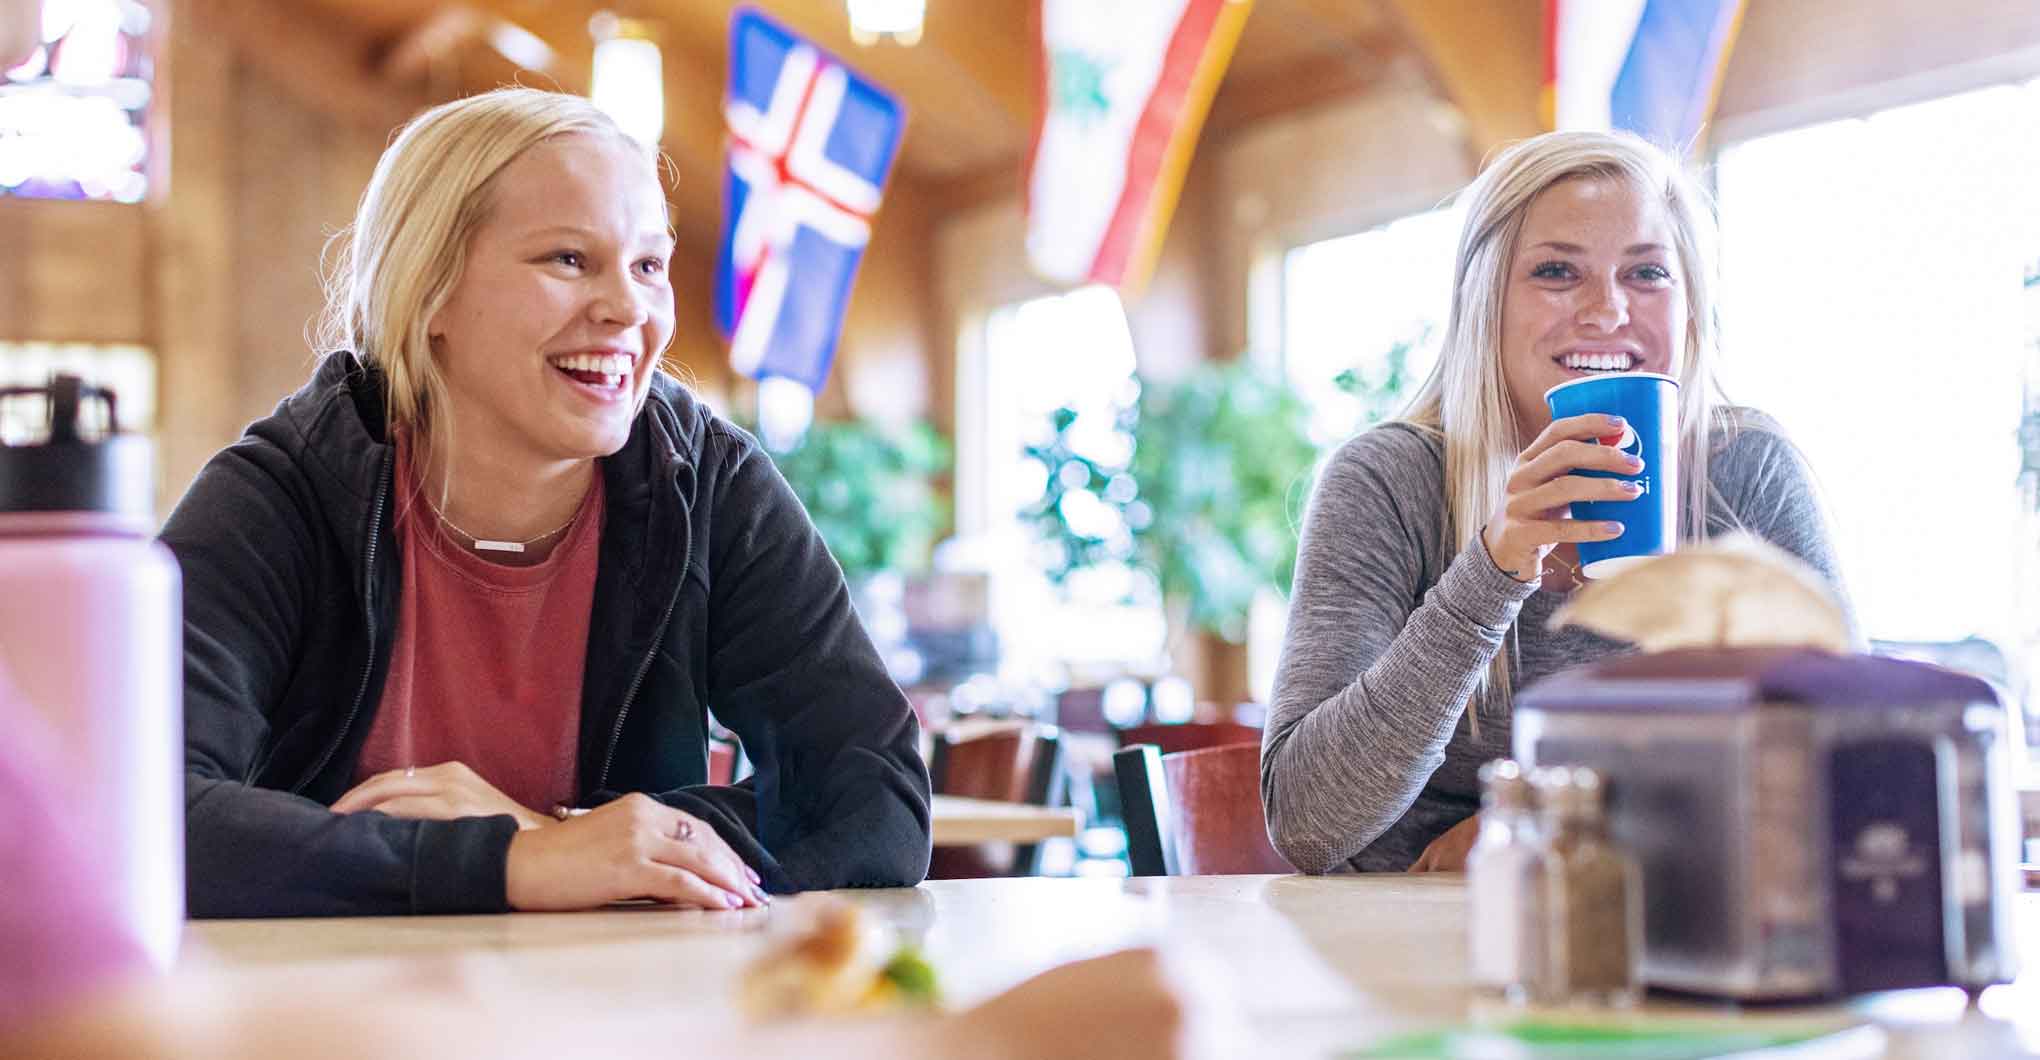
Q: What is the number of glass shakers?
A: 2